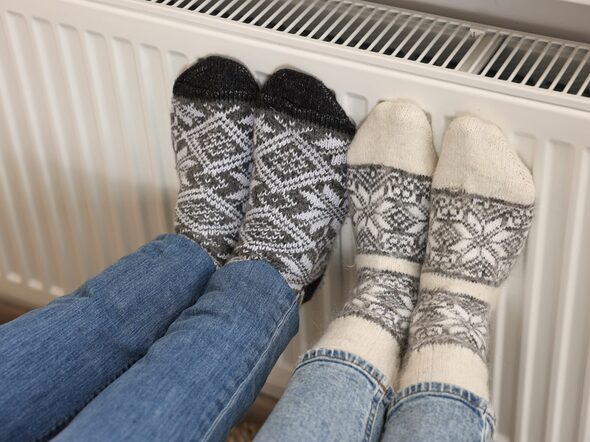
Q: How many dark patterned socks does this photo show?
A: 2